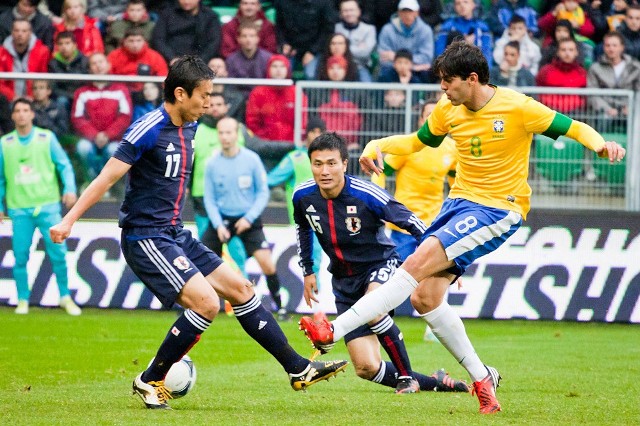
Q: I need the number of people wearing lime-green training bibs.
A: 3